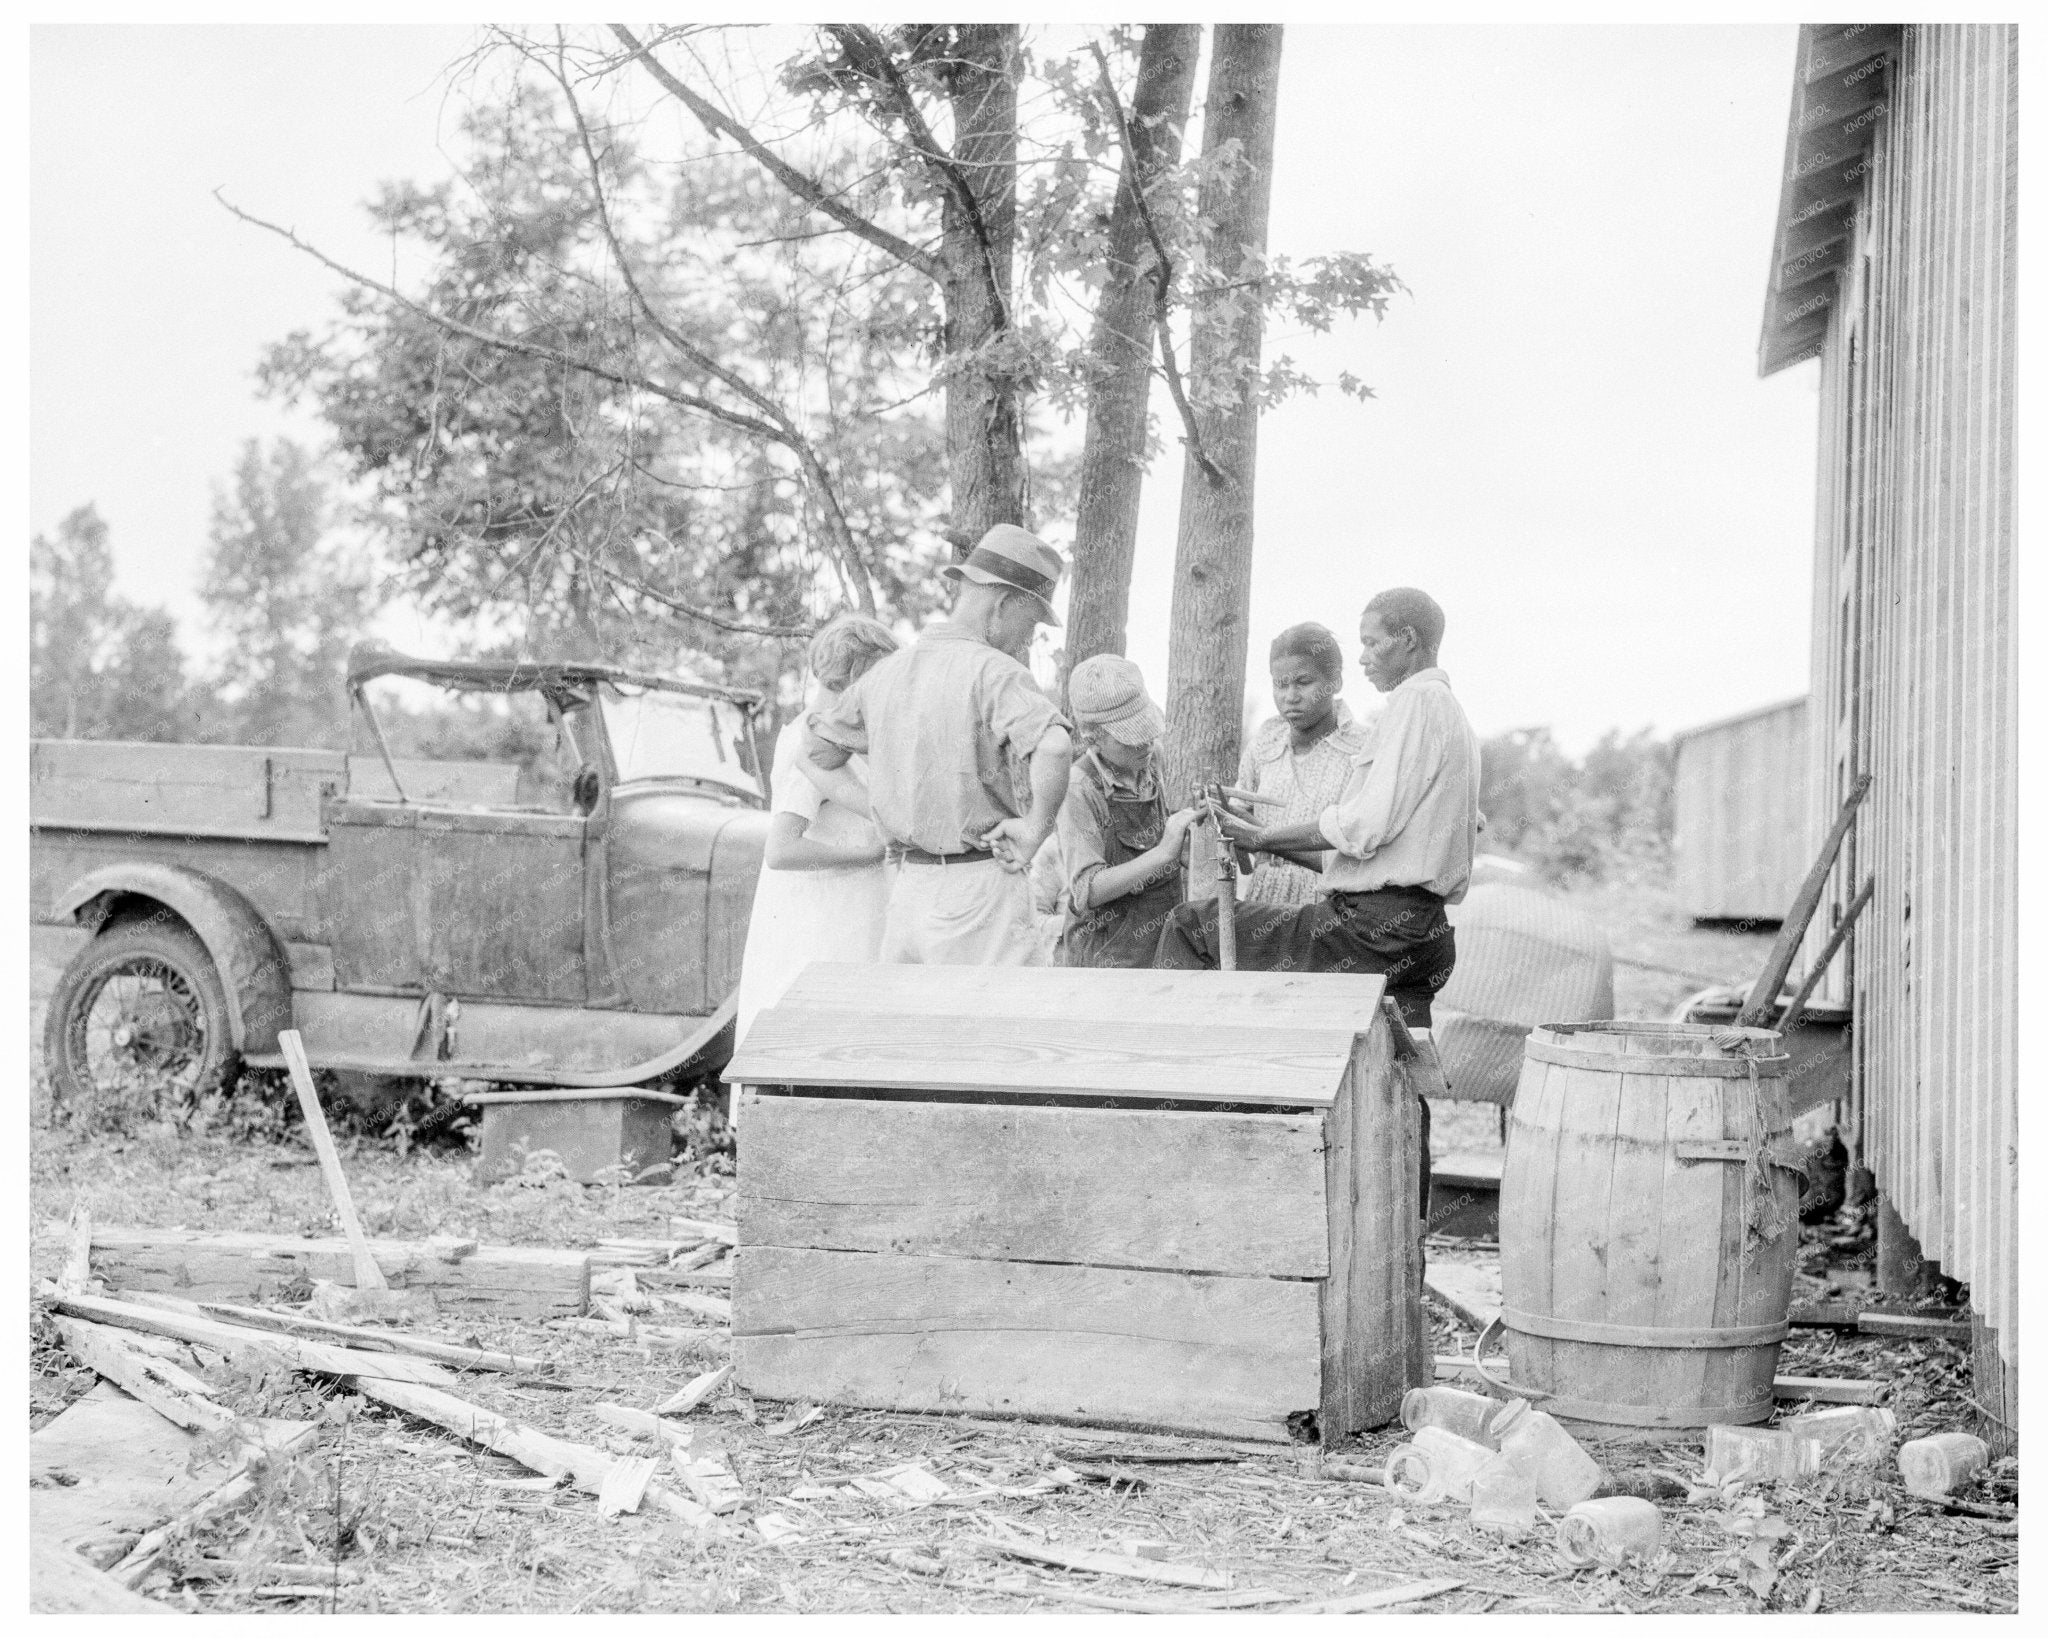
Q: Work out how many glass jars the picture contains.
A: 8